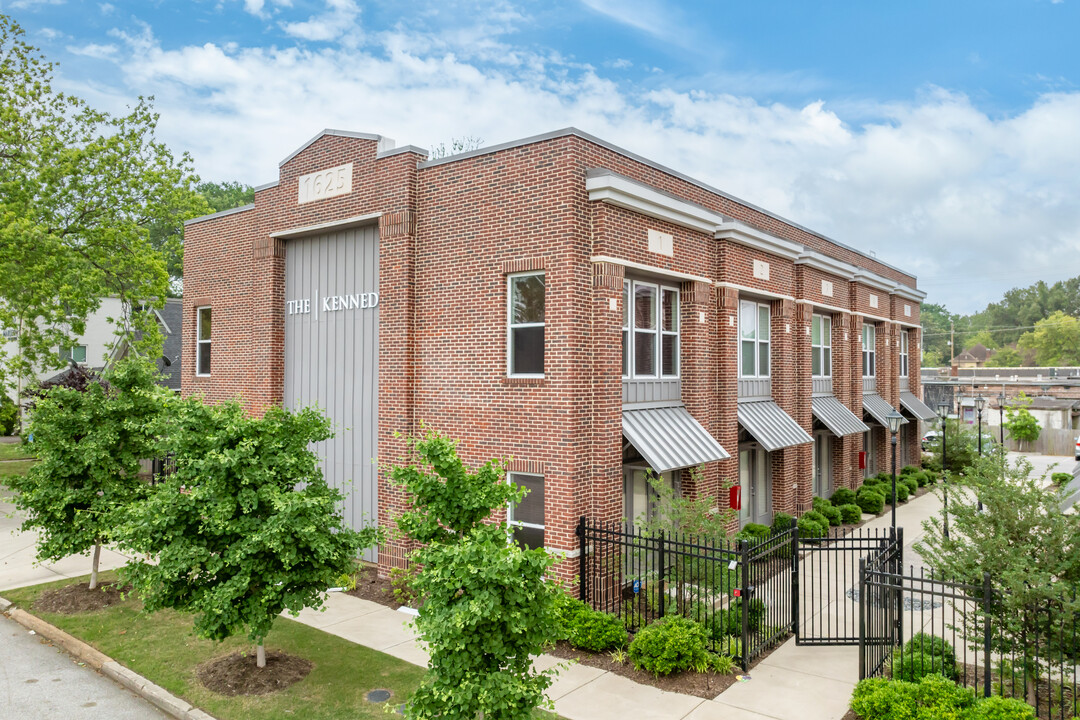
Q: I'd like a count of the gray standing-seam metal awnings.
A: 5